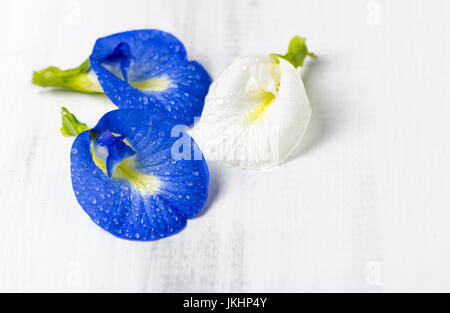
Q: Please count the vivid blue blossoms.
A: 2